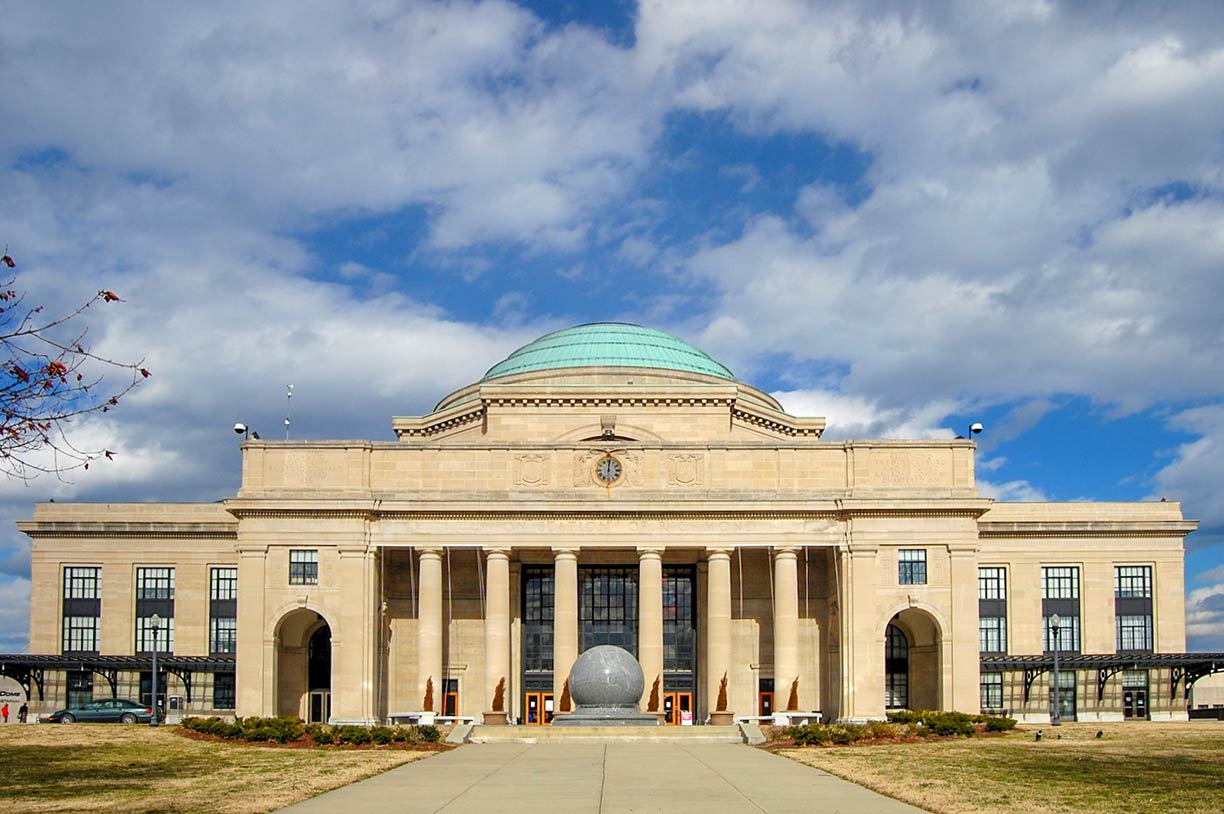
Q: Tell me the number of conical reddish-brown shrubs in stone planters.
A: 6